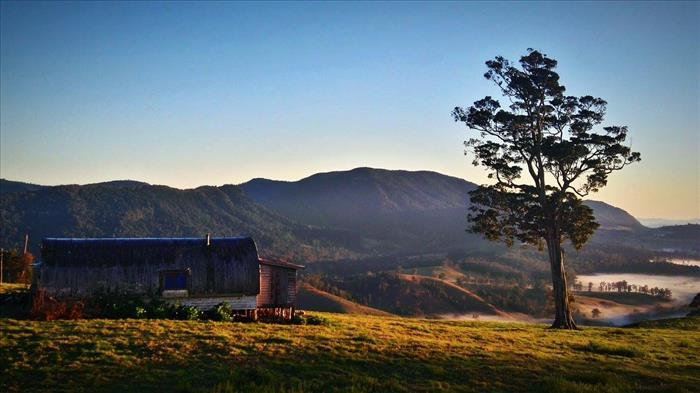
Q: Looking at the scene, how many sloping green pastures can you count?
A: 1